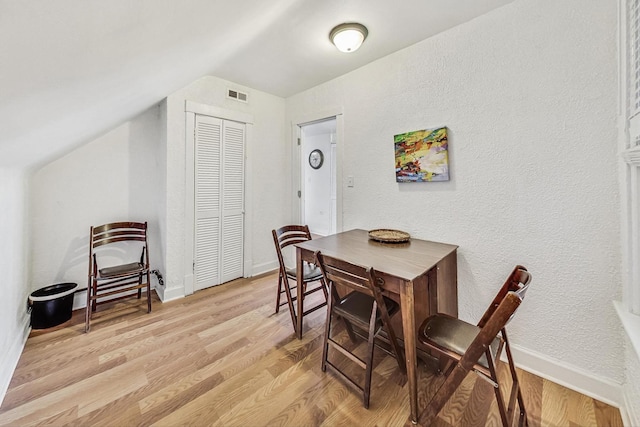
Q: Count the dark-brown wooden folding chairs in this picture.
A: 4